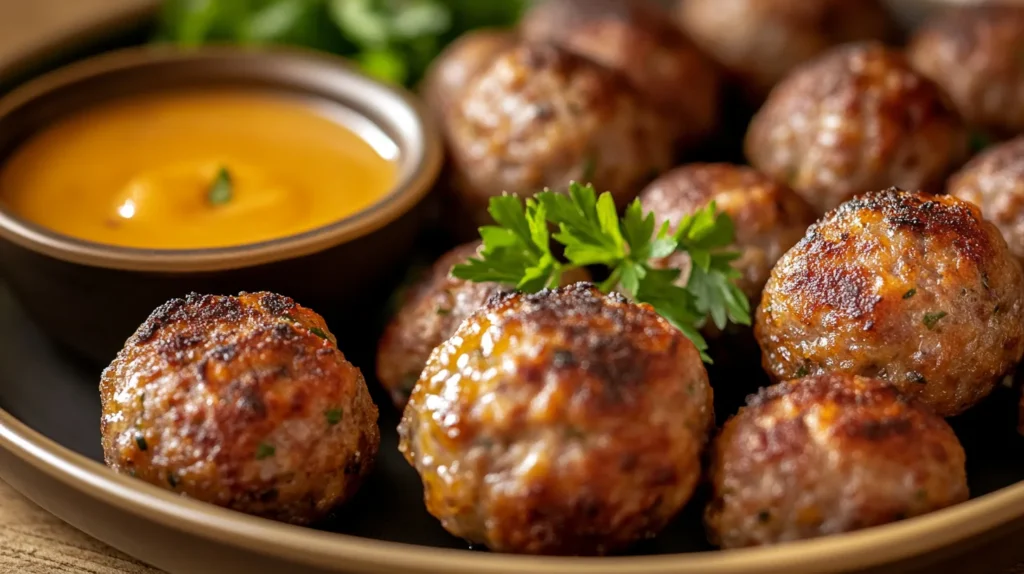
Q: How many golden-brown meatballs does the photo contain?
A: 13